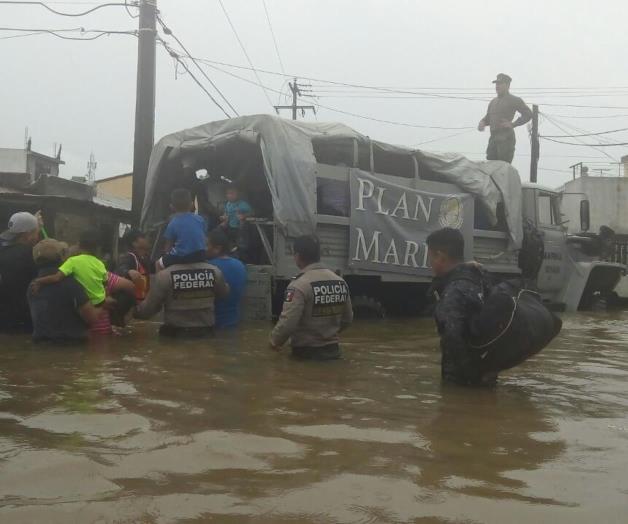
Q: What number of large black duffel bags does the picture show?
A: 1